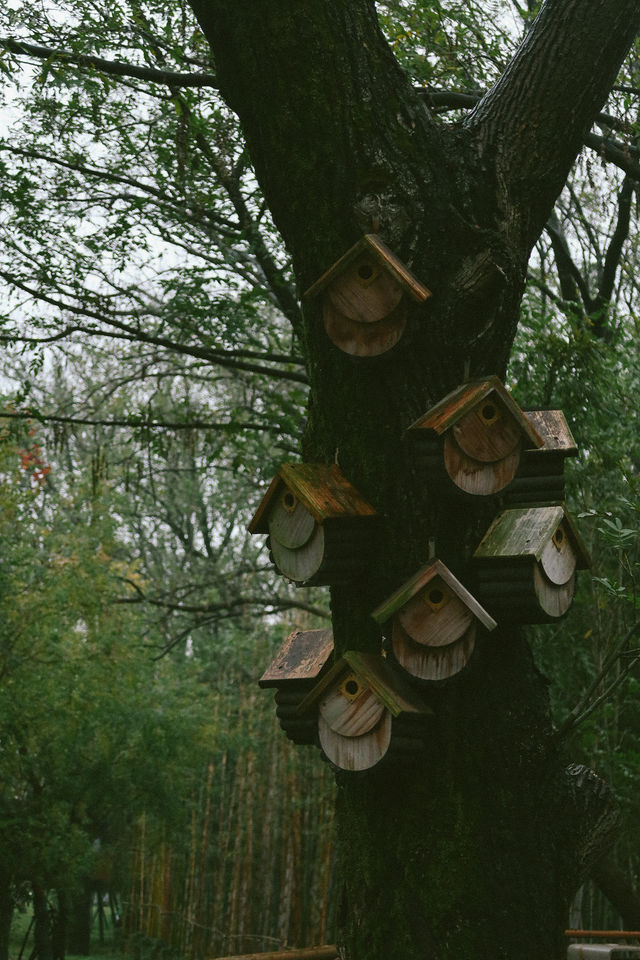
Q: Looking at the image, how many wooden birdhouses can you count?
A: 8